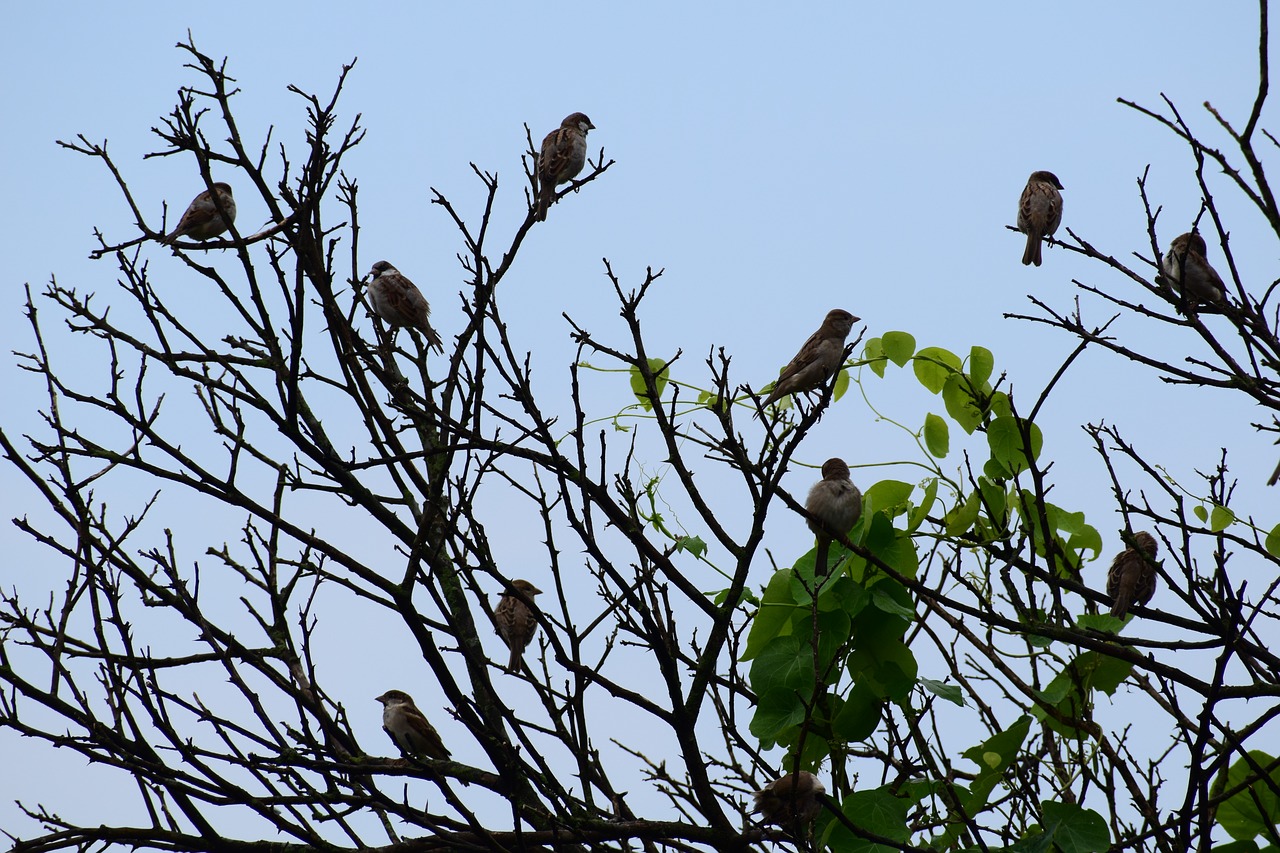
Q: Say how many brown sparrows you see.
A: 11